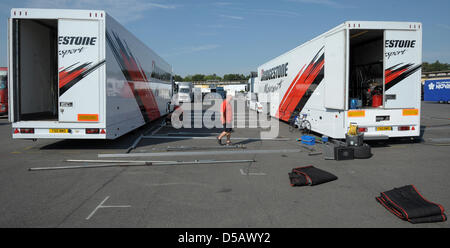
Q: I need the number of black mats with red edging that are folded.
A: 2